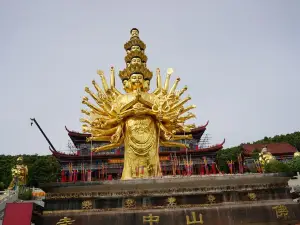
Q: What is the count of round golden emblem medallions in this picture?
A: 5